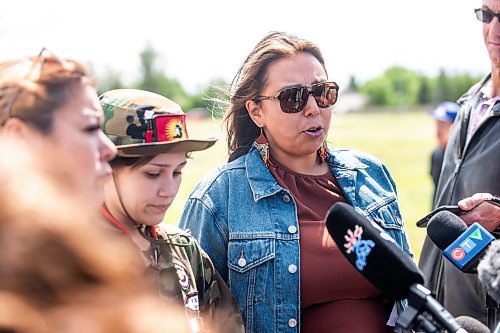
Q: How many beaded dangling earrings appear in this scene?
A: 2